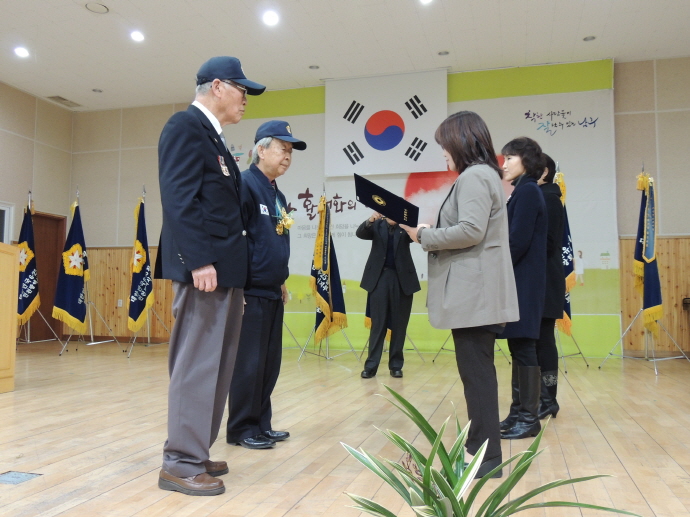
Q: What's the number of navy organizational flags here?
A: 7